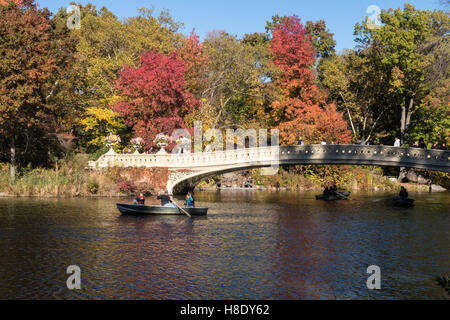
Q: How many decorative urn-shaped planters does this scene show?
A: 4